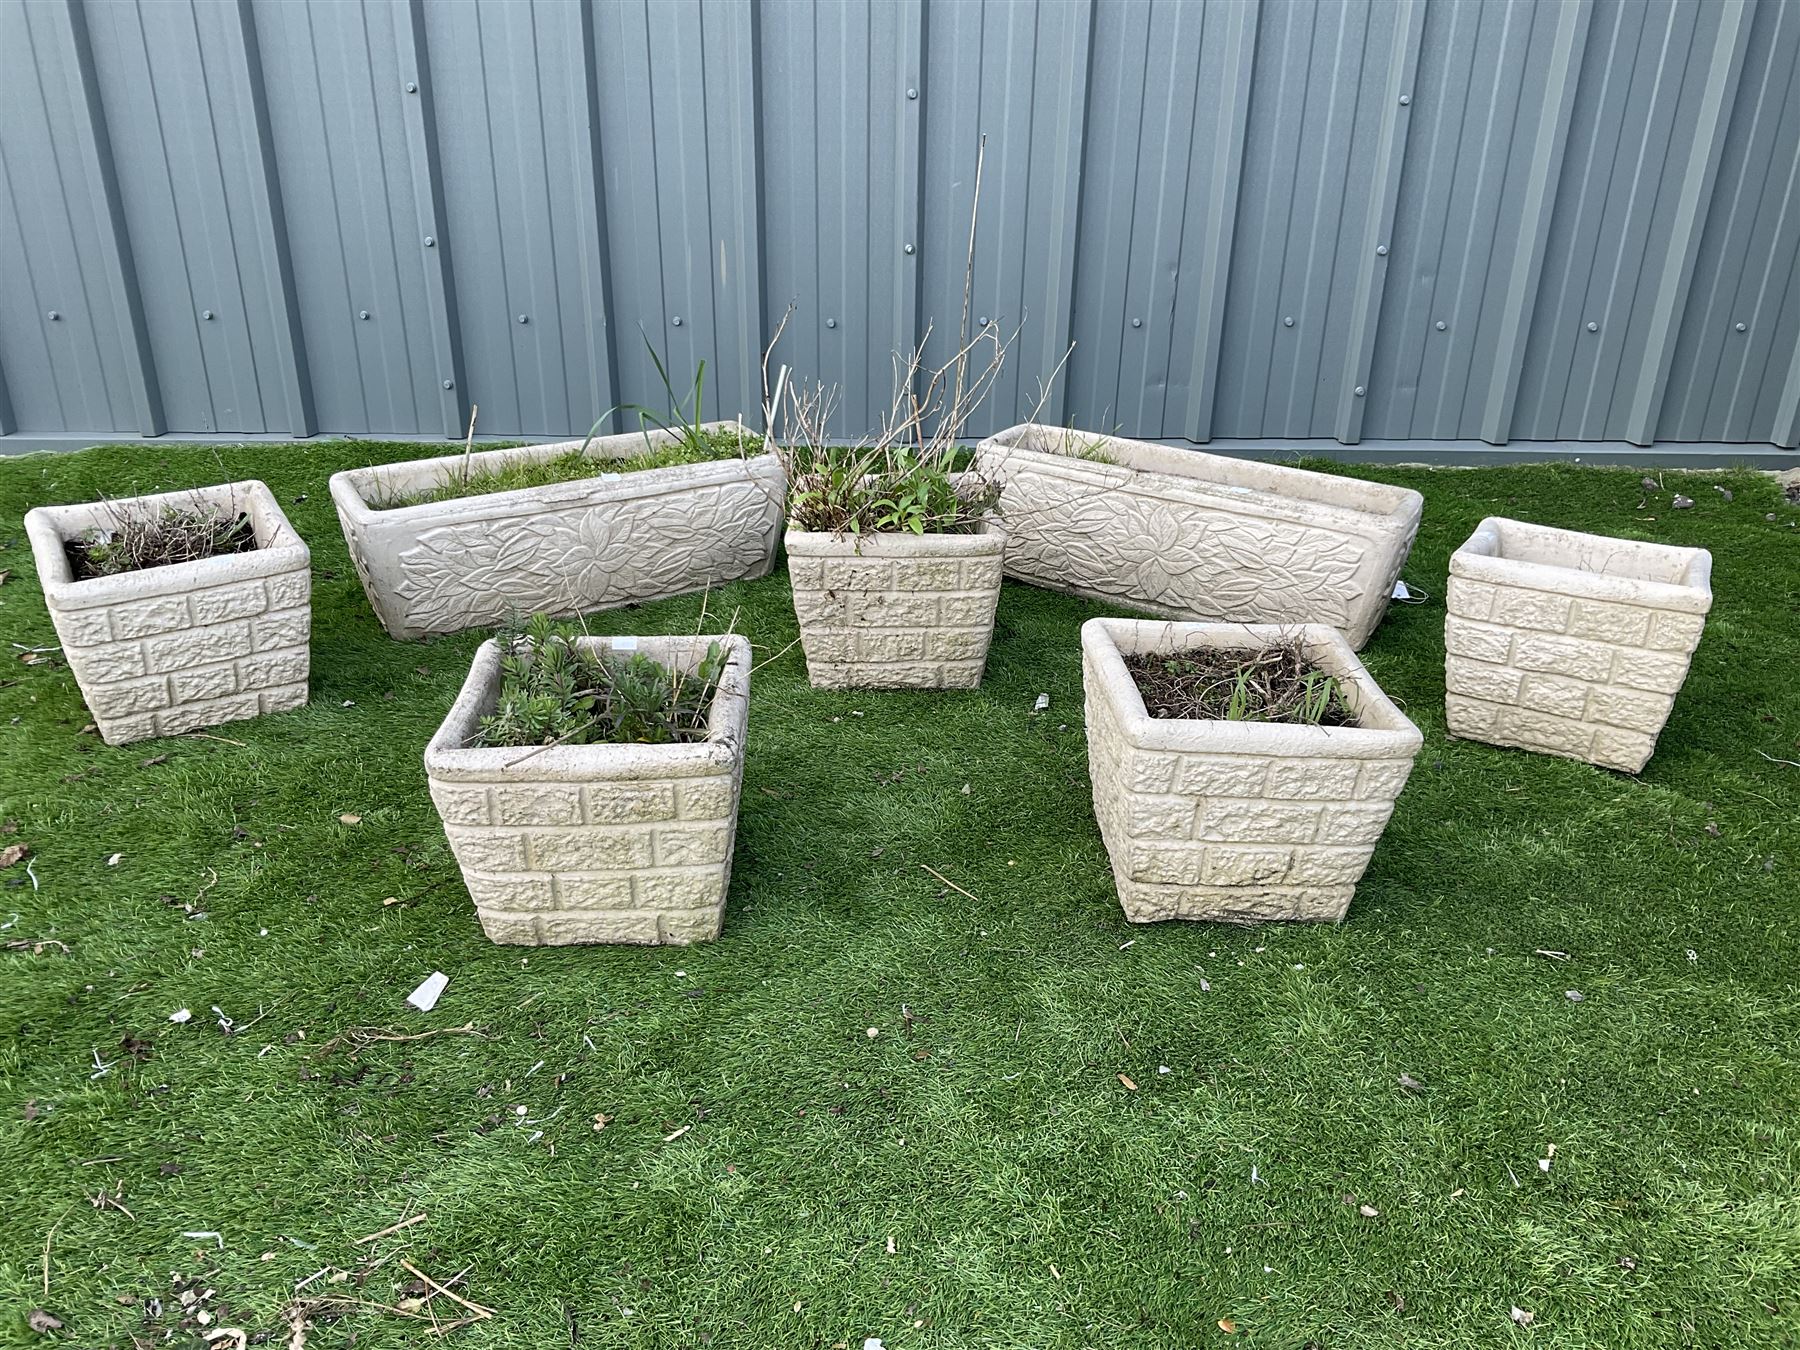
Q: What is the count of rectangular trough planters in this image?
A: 2